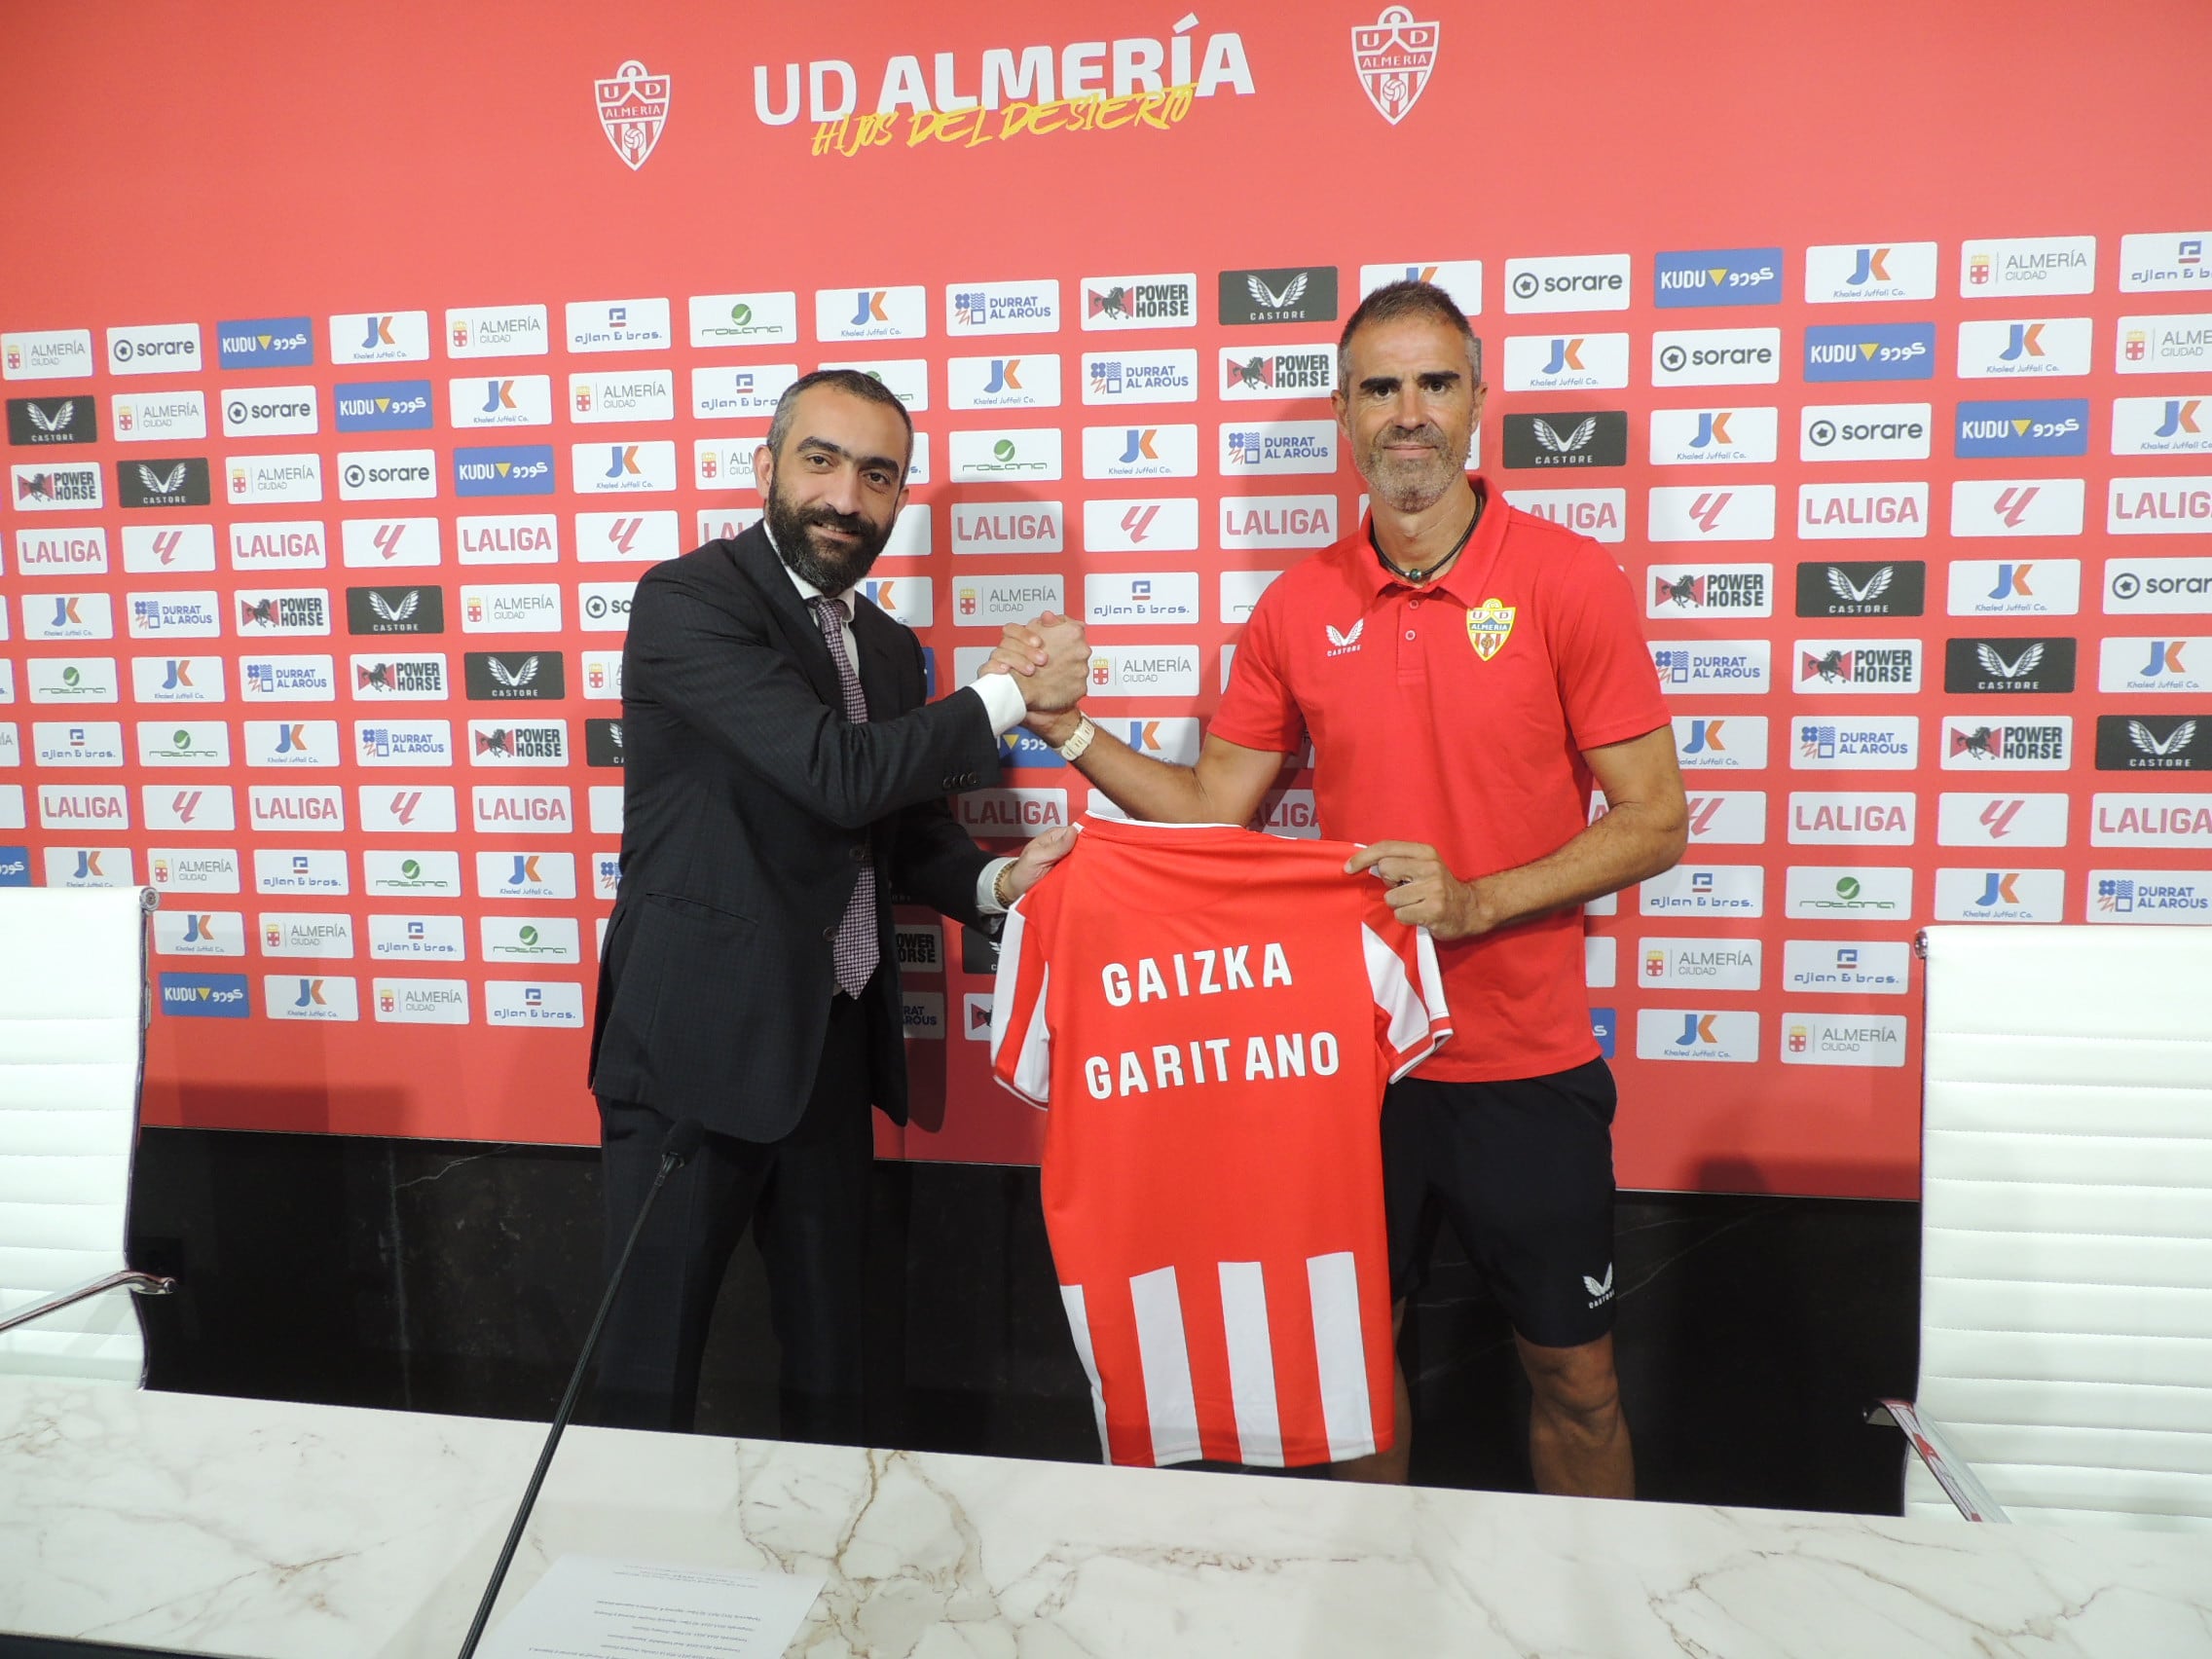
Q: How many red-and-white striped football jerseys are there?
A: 1